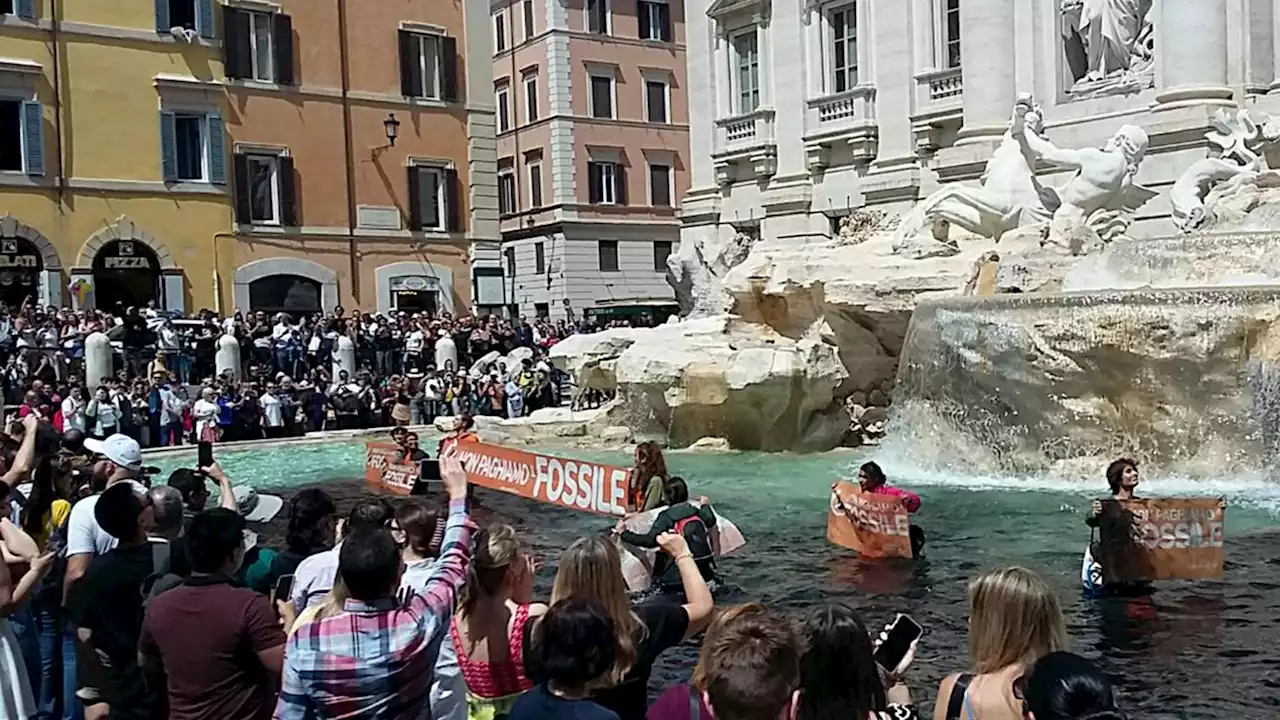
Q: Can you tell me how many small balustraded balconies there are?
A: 3